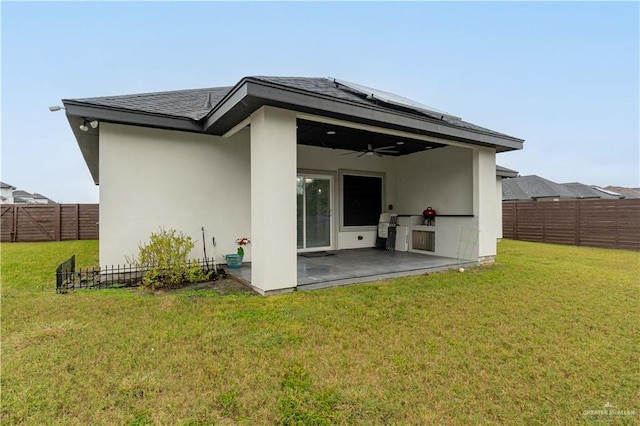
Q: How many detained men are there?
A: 0